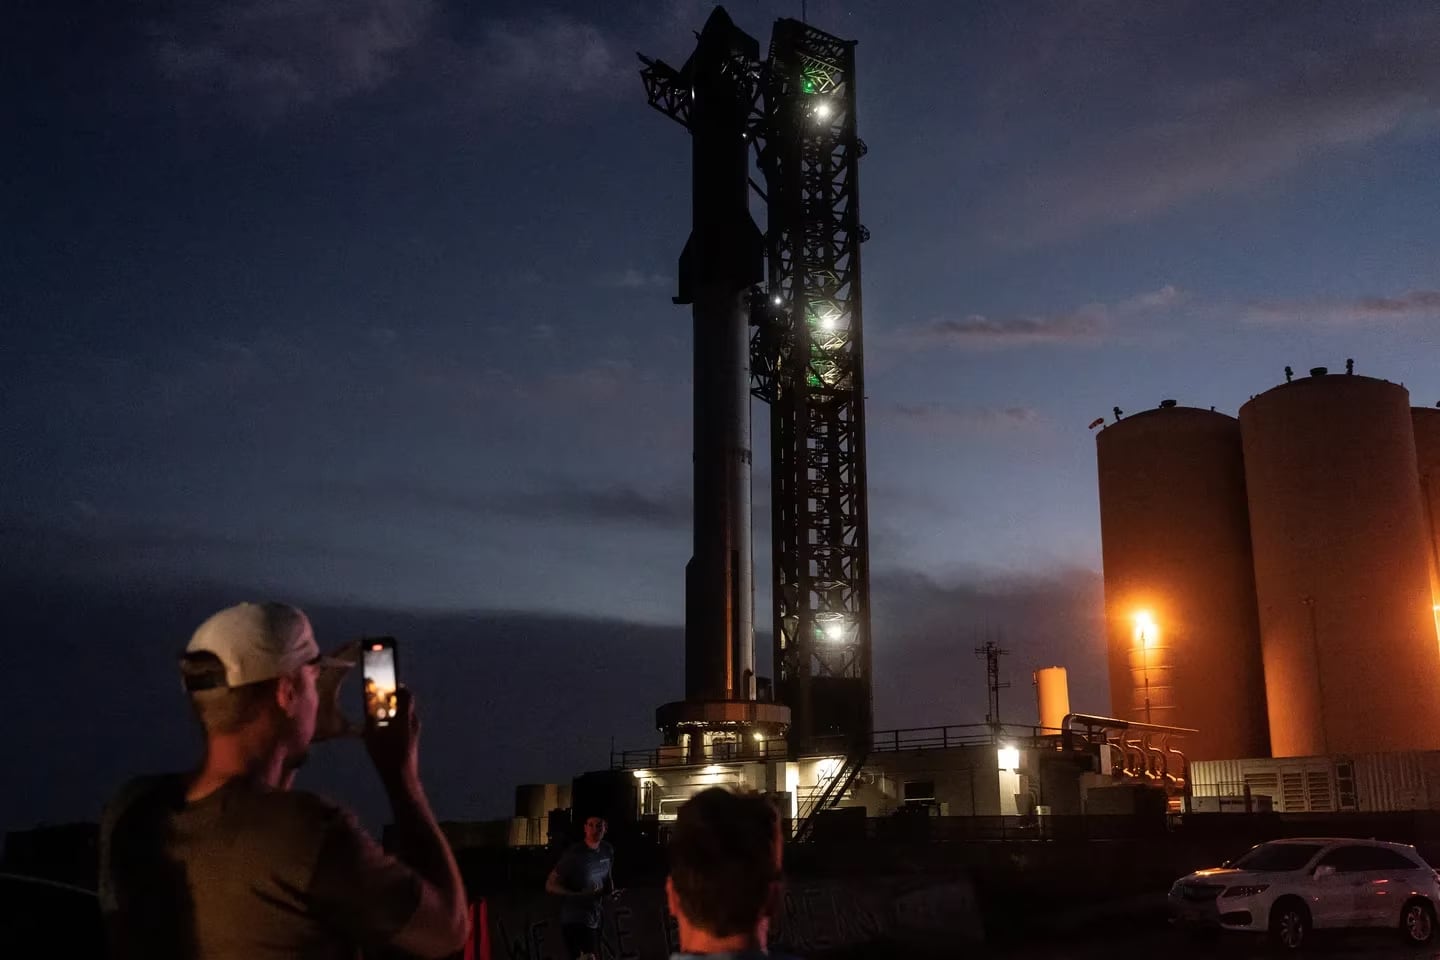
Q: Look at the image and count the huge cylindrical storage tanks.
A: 3